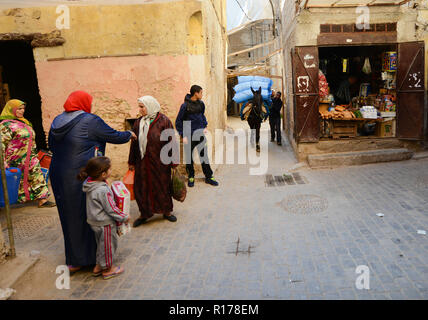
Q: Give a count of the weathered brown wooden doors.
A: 2